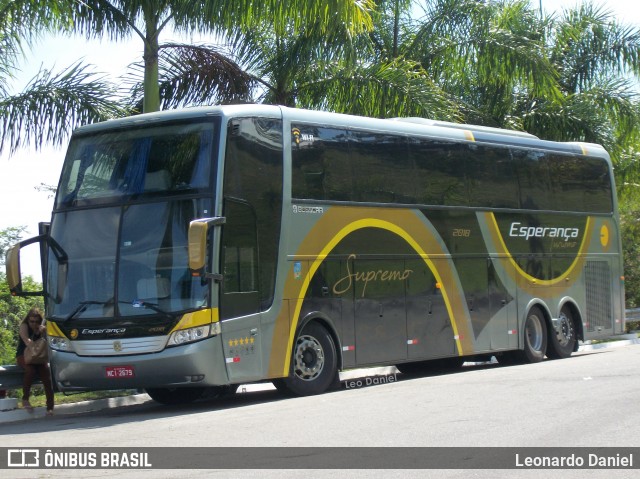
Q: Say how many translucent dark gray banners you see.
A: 1